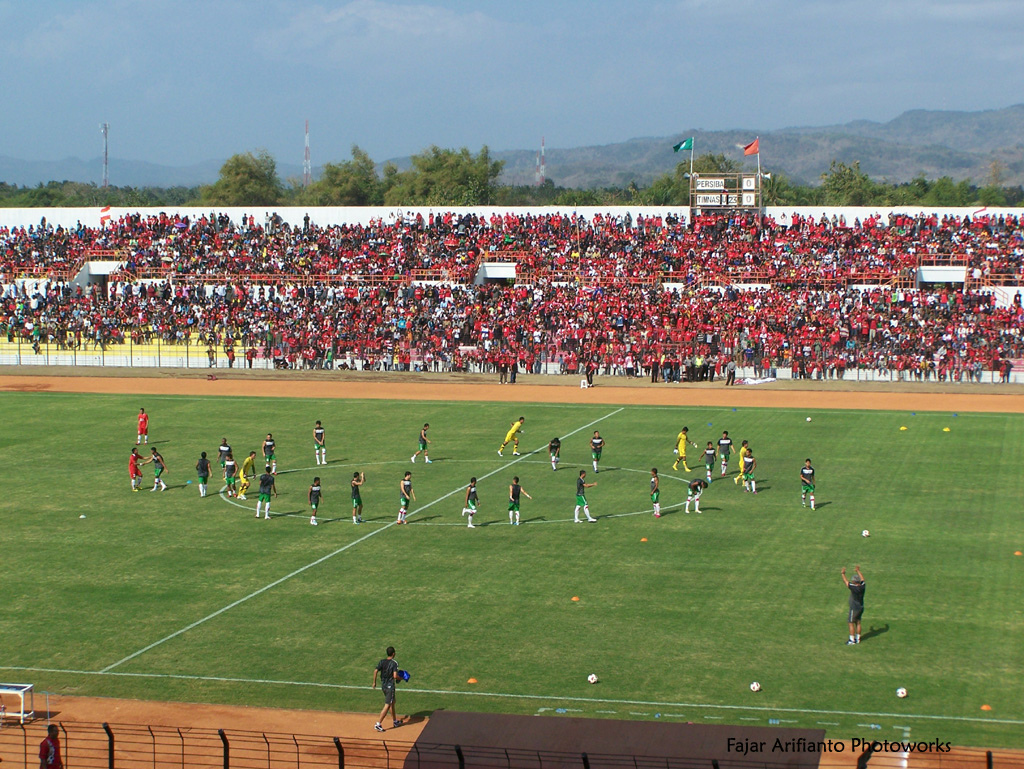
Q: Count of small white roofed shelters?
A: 3